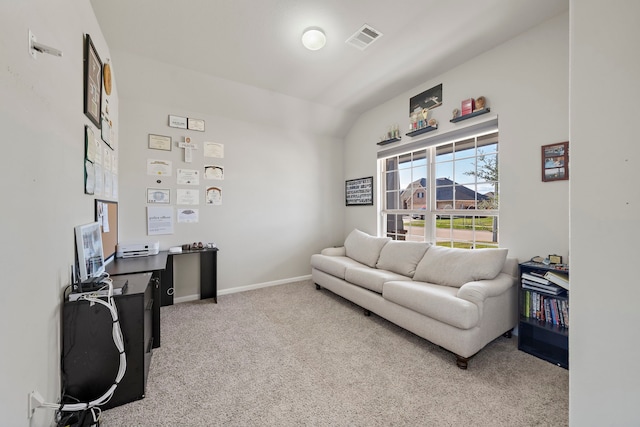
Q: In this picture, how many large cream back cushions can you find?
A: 3